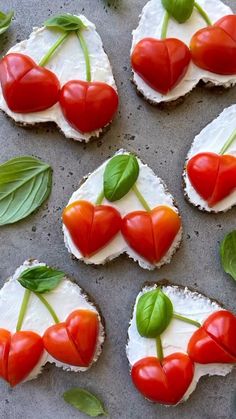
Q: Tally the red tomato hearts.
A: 11